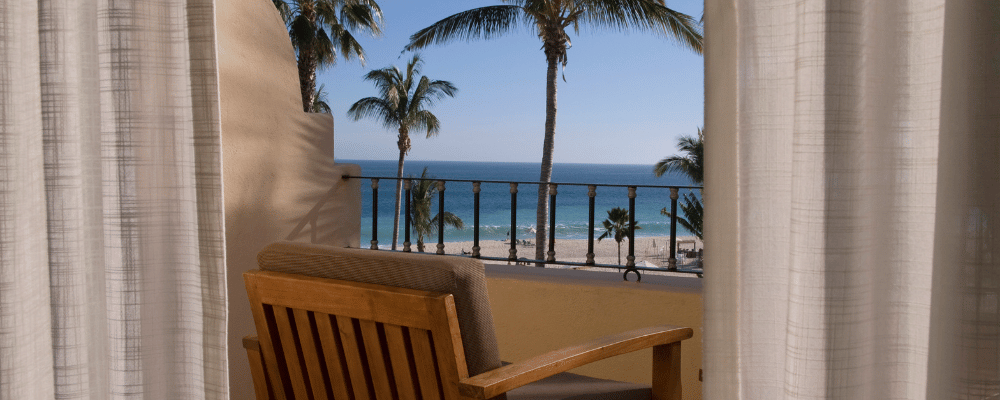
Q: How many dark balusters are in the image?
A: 9